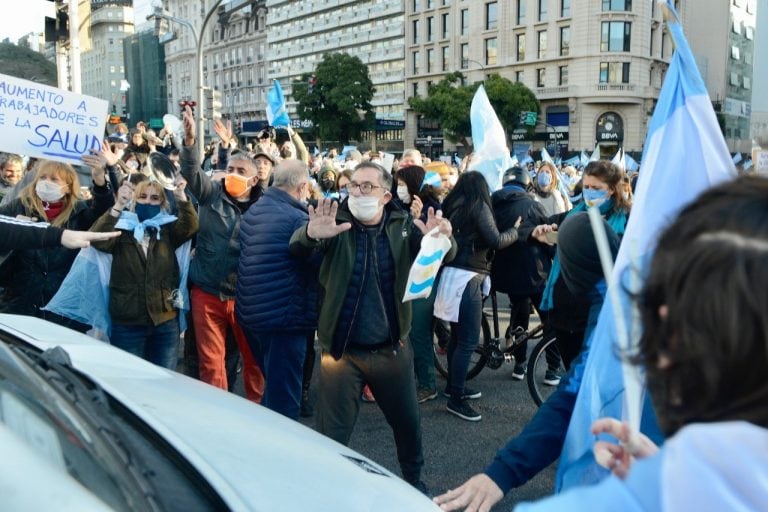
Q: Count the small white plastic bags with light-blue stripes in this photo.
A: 1